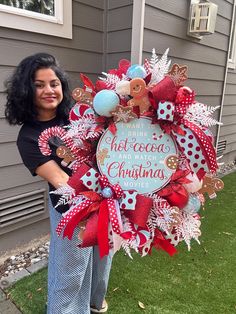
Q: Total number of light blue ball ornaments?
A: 4